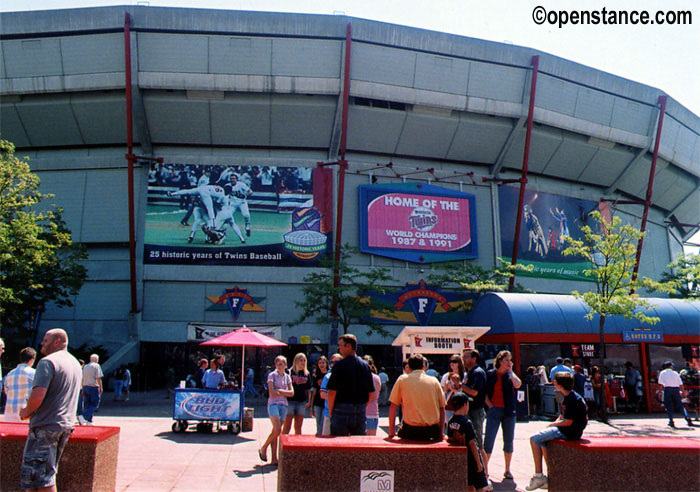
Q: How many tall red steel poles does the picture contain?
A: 4